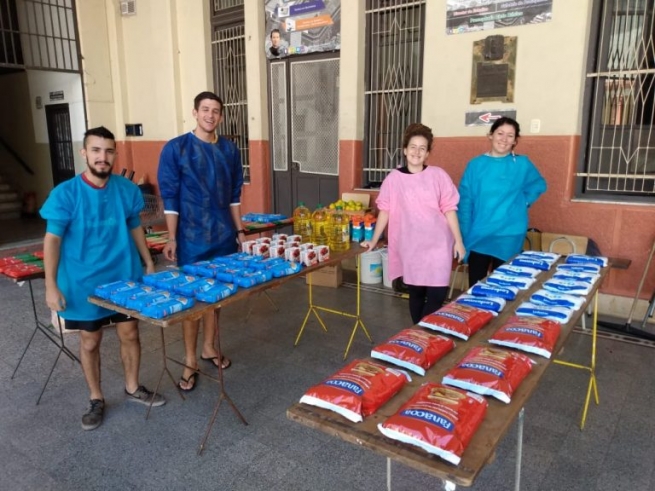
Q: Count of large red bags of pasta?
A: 6